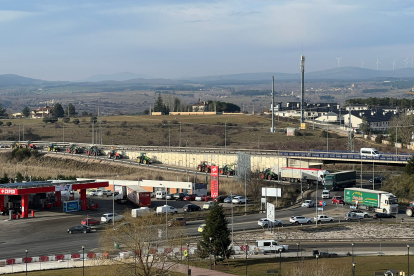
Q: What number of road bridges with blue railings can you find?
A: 1